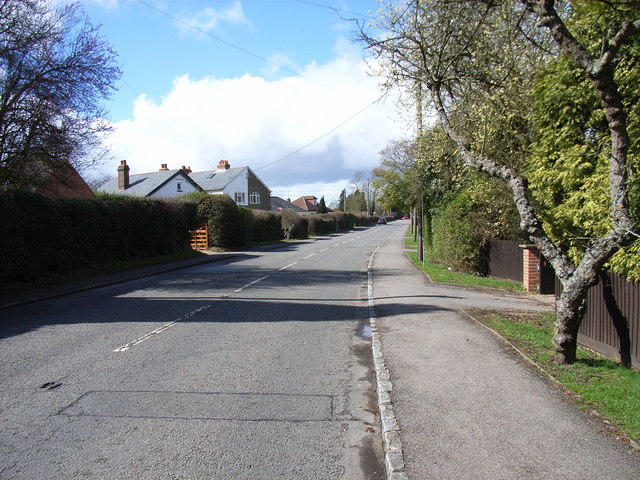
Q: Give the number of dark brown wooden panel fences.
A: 2